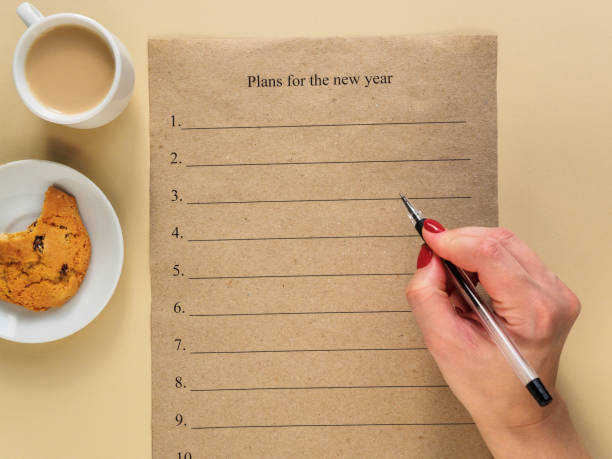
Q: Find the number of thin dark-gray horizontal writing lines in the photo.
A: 9